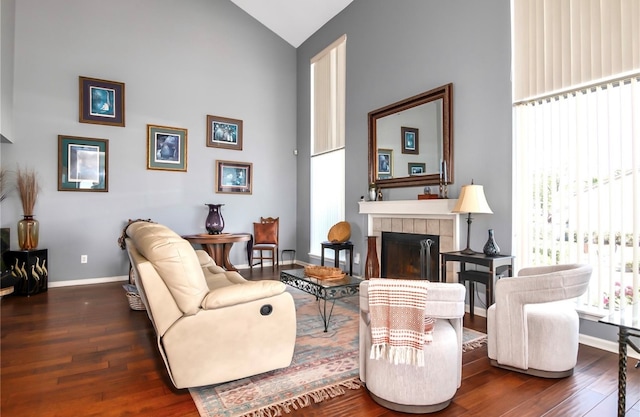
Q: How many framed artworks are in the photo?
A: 5